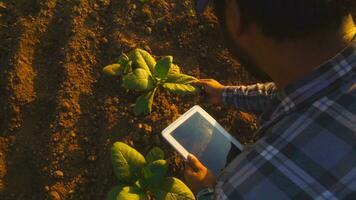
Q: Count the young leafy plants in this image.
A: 2